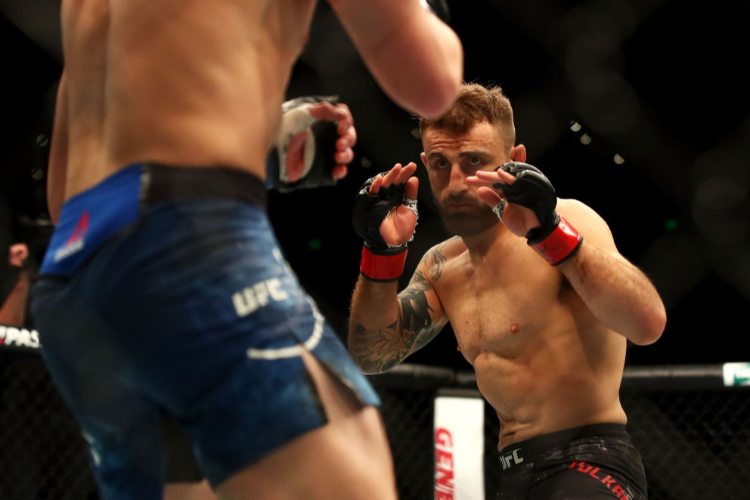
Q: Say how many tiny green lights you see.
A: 2